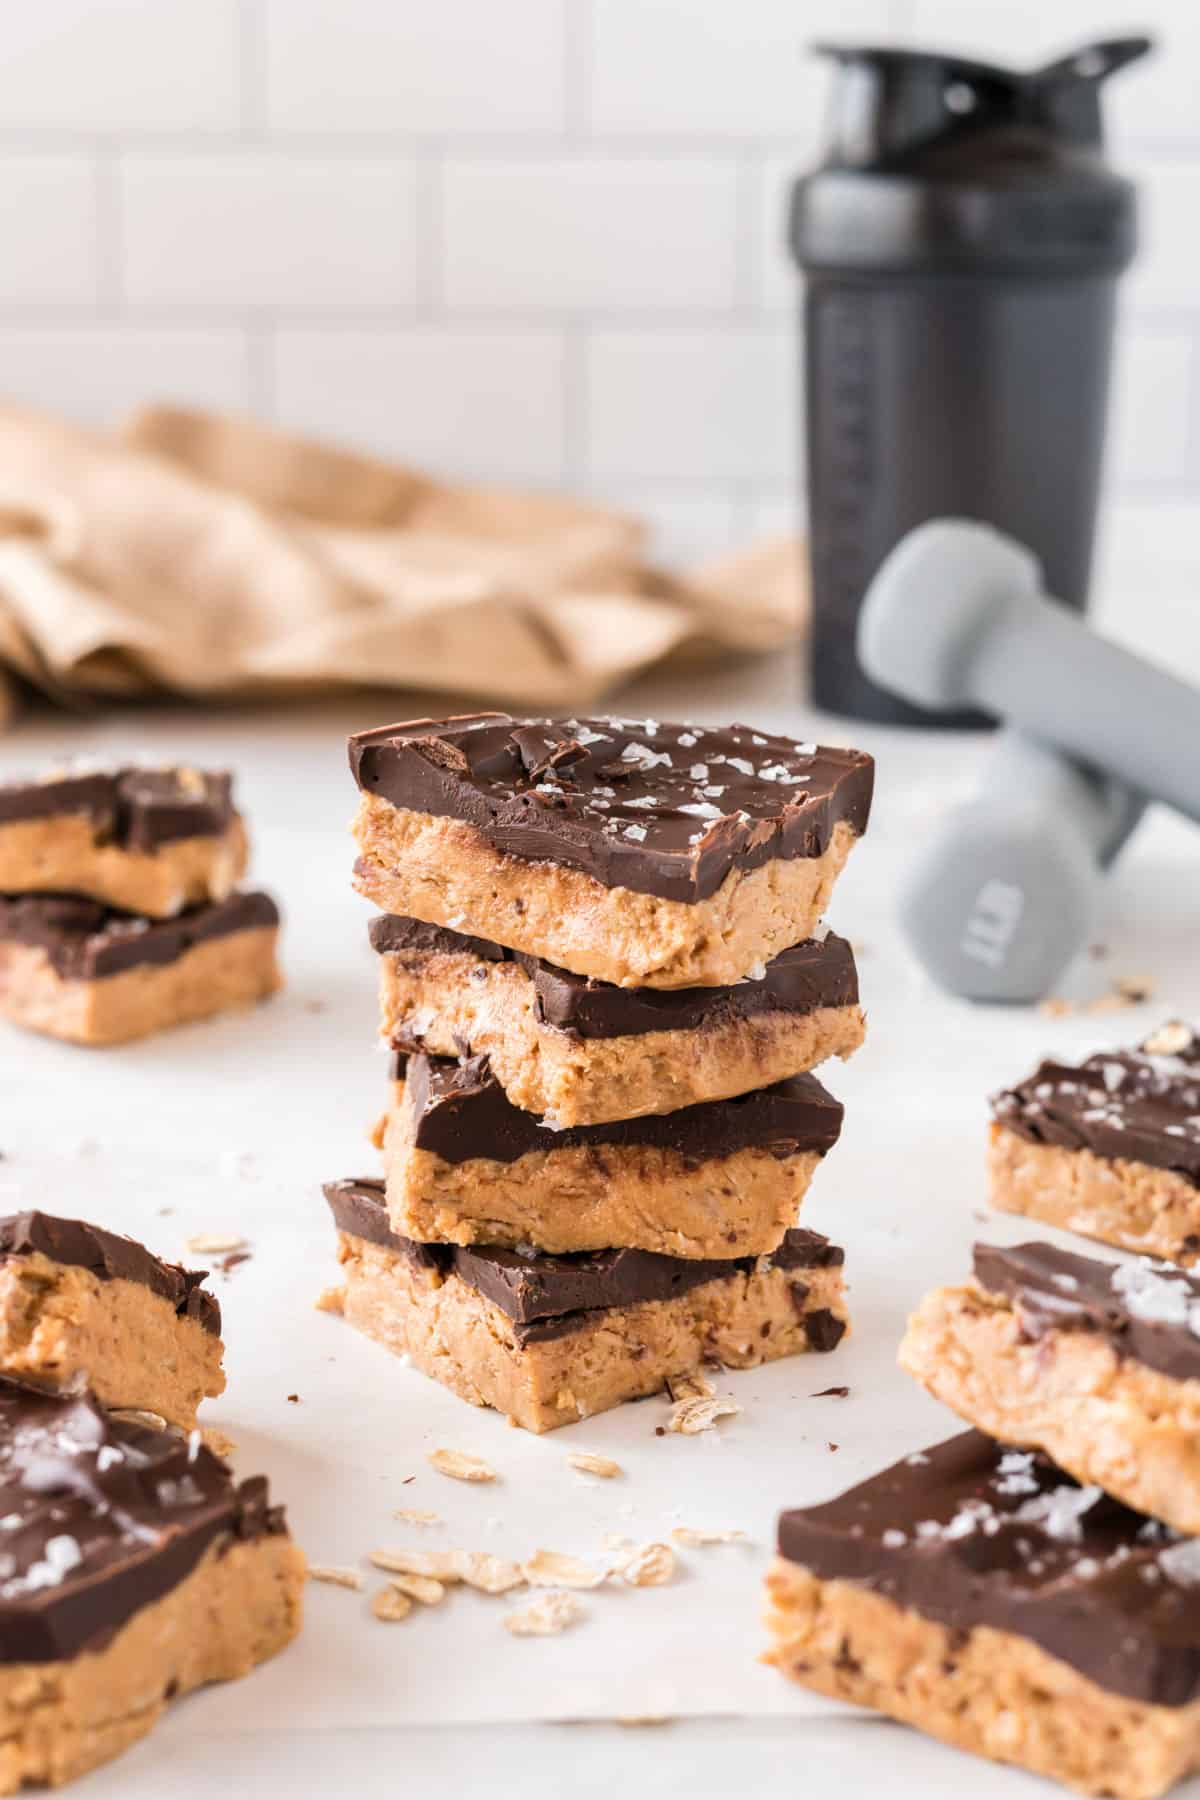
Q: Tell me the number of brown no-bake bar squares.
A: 11